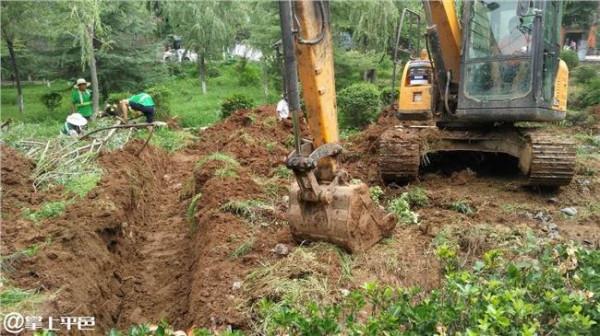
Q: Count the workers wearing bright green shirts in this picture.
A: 2